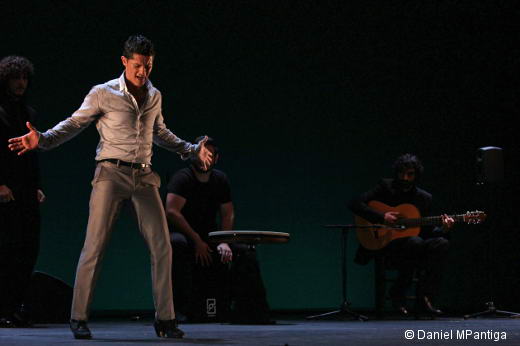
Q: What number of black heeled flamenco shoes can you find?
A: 2